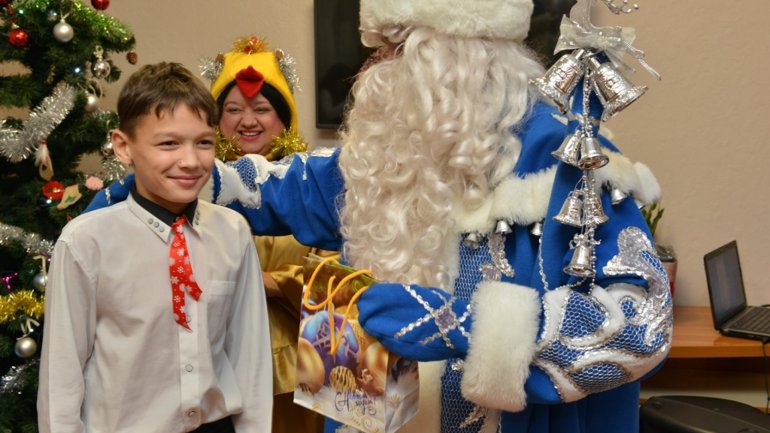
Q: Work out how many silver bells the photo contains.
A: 12